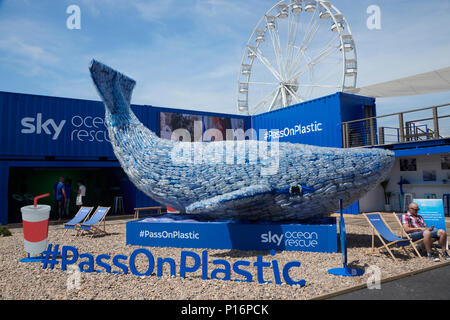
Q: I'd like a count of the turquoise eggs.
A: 0